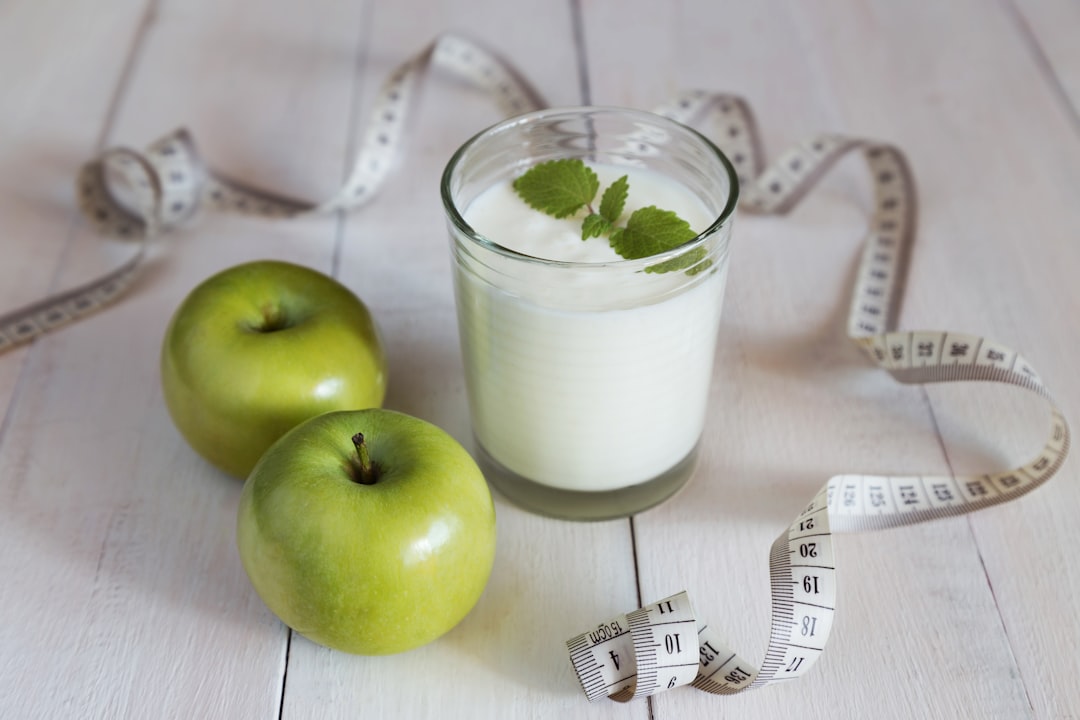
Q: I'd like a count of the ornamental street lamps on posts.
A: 0